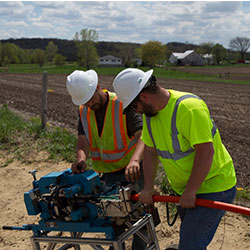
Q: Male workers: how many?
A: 2